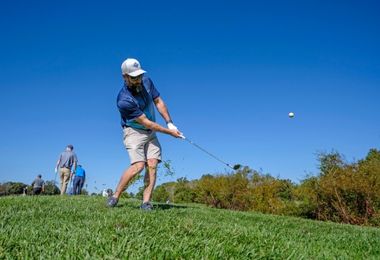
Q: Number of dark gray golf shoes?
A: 2